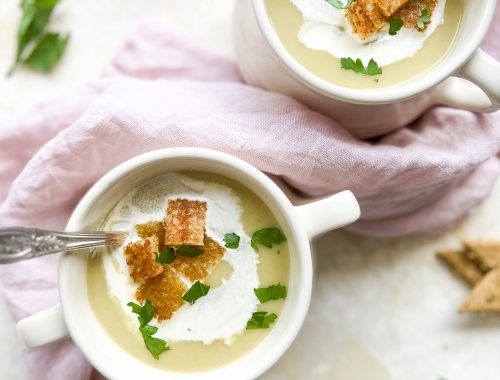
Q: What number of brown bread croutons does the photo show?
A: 8